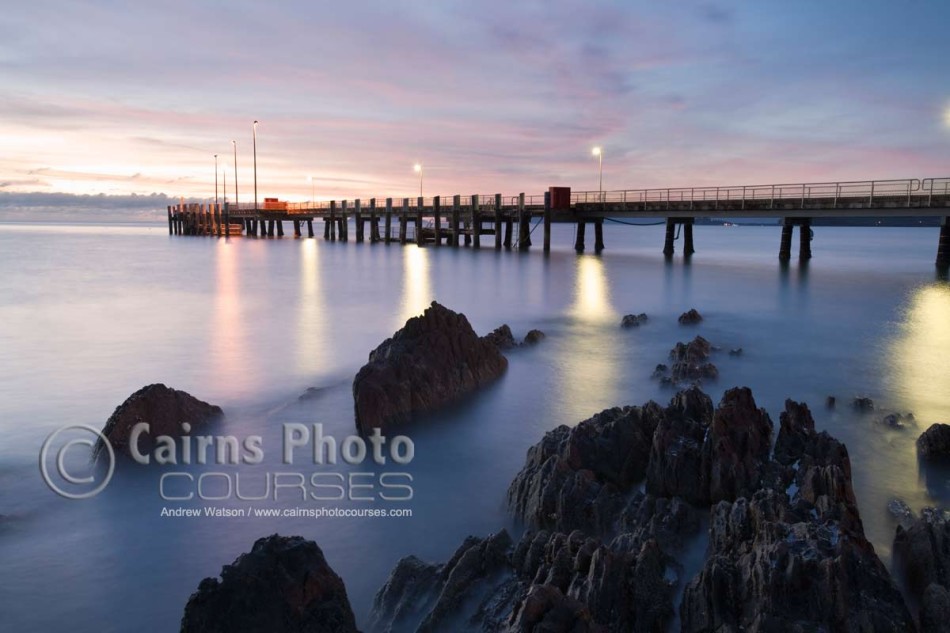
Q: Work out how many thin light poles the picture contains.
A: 7